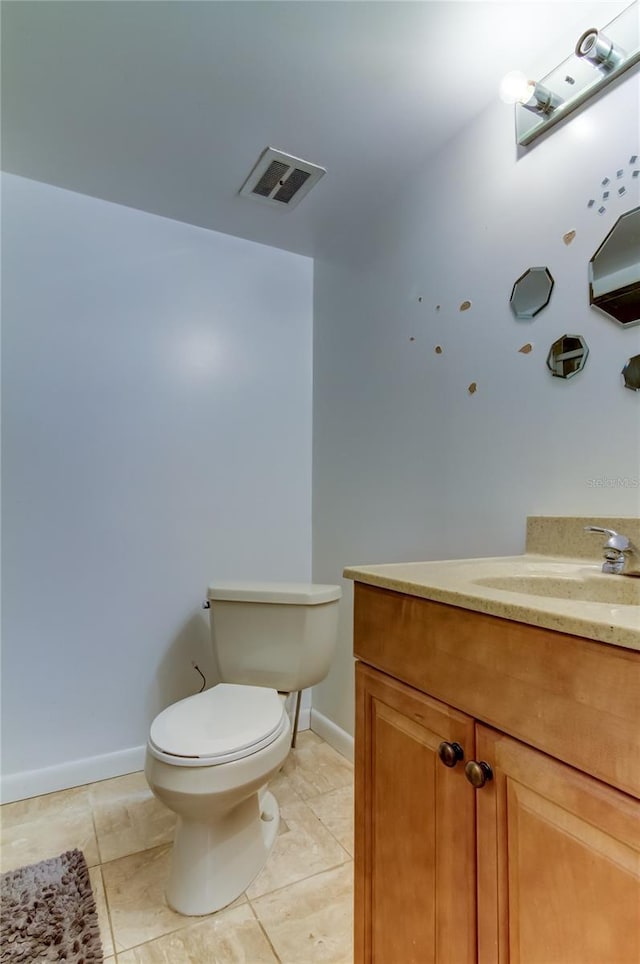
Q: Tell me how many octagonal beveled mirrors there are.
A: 4